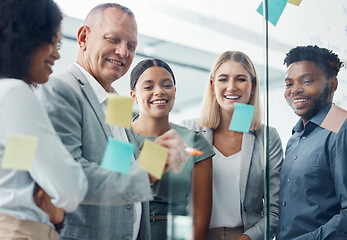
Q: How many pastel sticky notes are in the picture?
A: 8